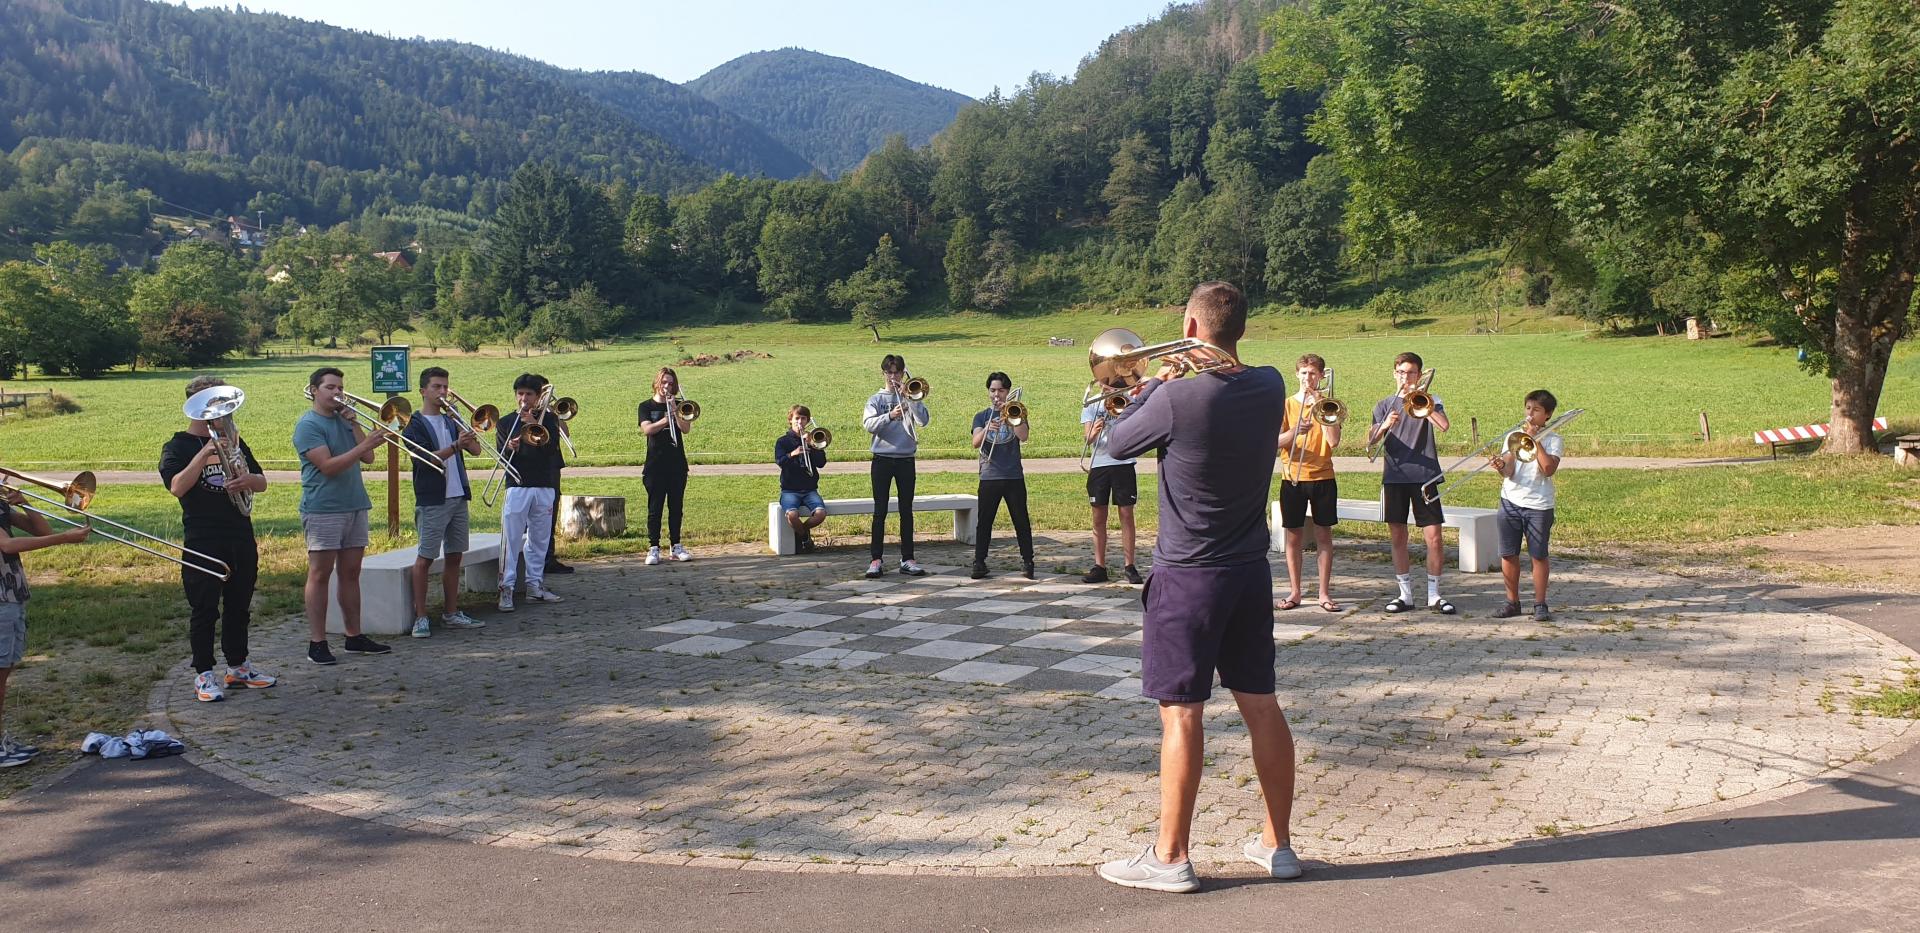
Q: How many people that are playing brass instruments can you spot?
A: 15